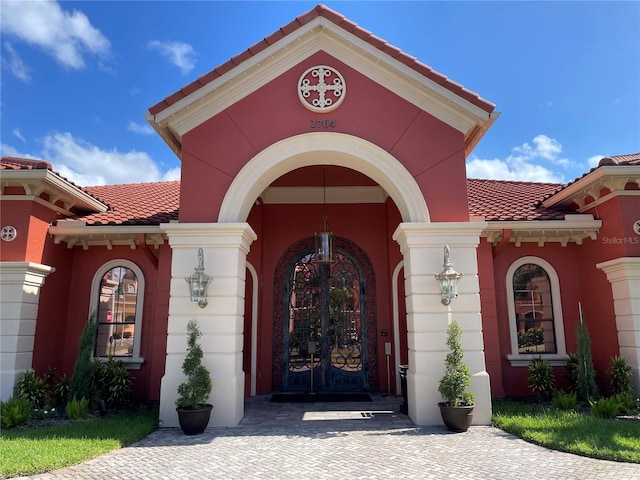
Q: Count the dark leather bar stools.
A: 0